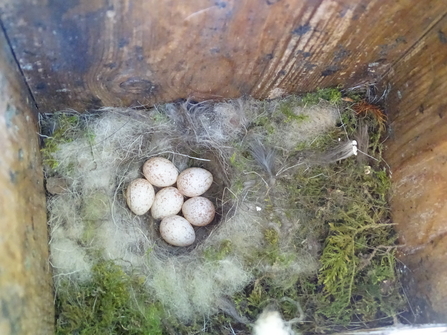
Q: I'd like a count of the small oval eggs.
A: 6